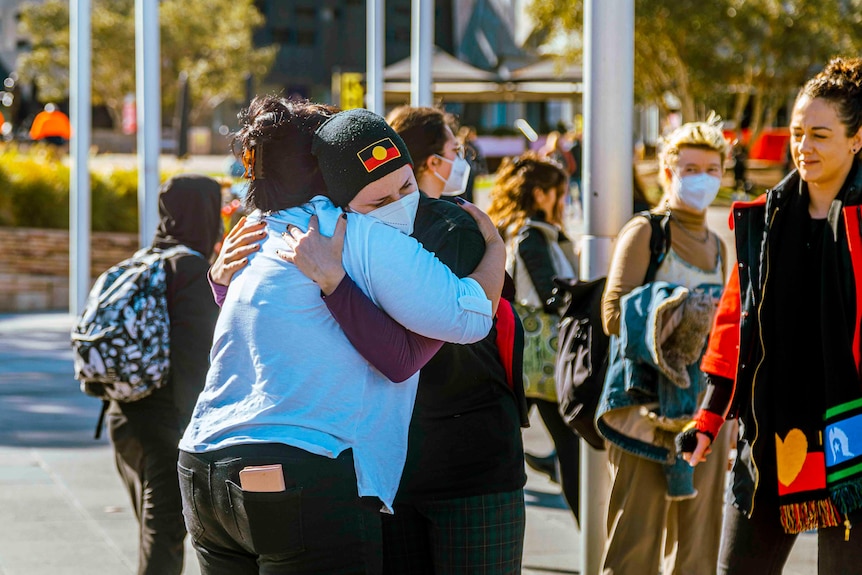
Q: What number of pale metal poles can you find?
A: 5